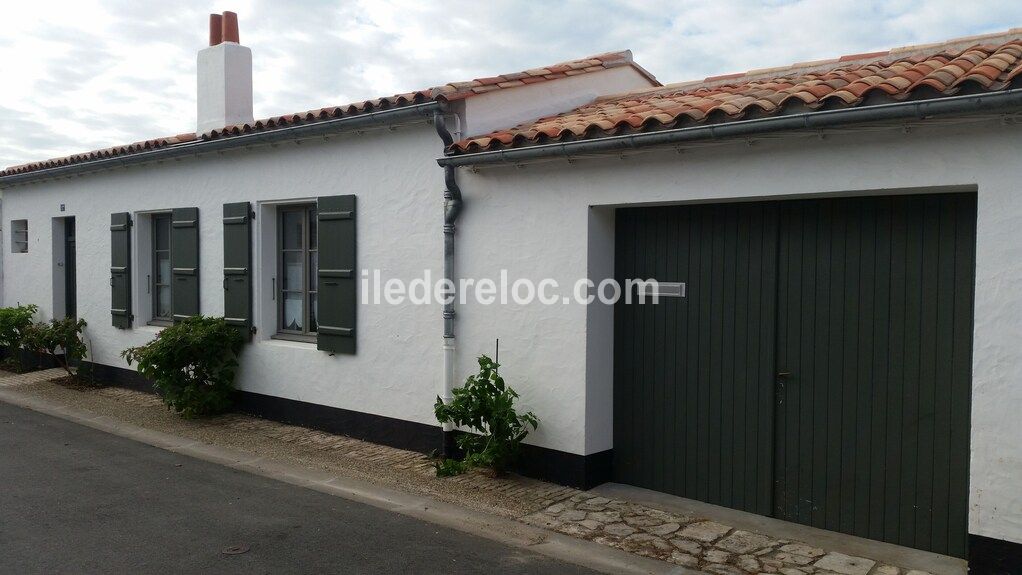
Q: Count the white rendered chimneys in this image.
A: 1